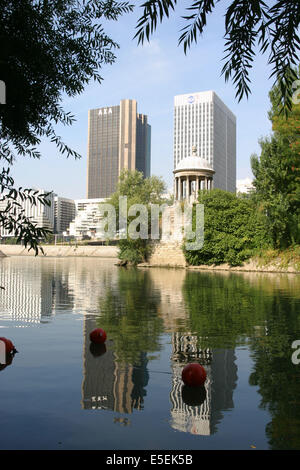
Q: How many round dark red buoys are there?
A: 3